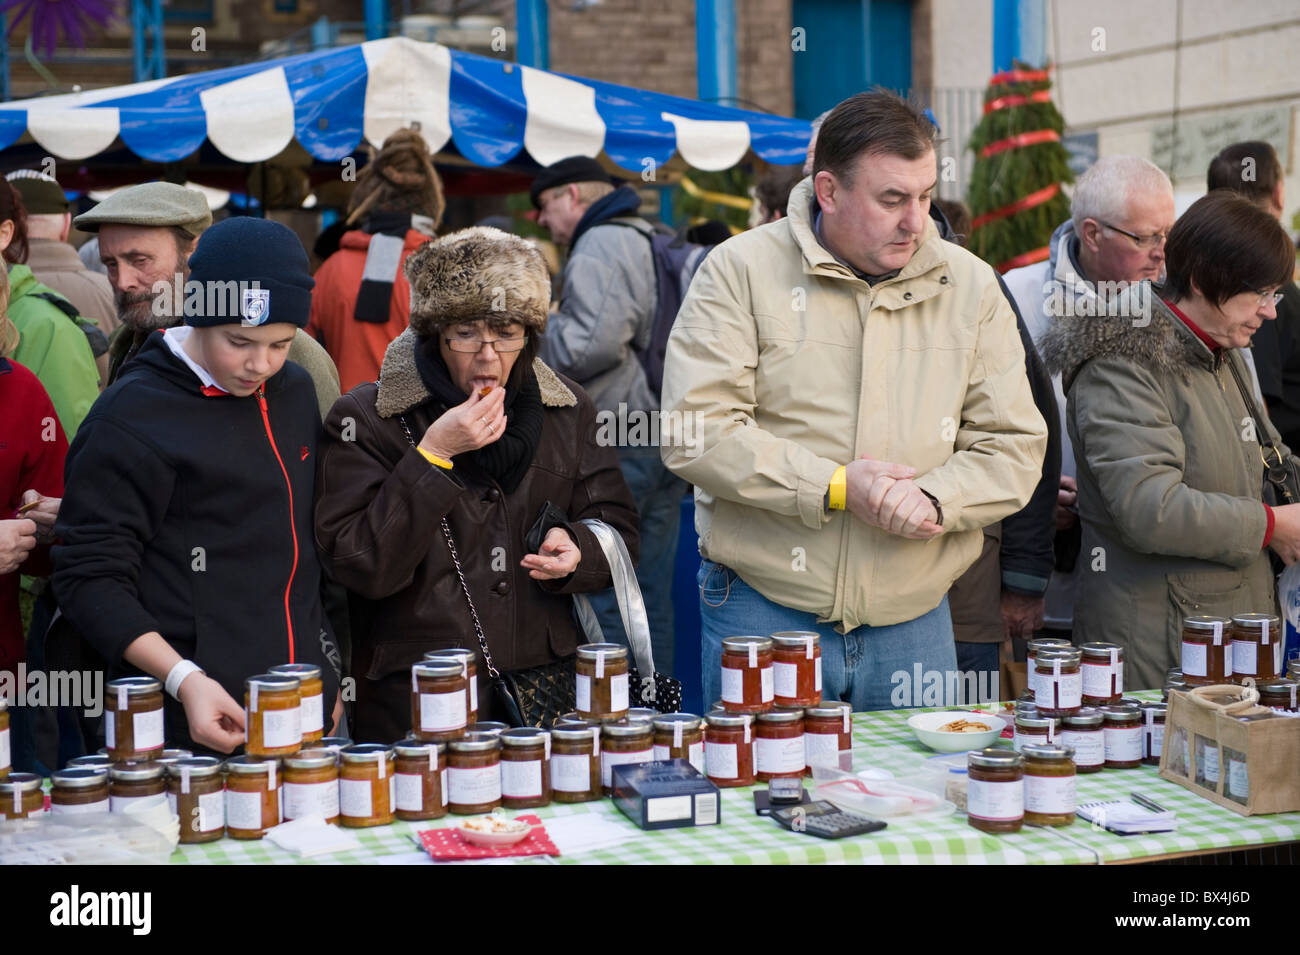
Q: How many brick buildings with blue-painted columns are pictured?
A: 1